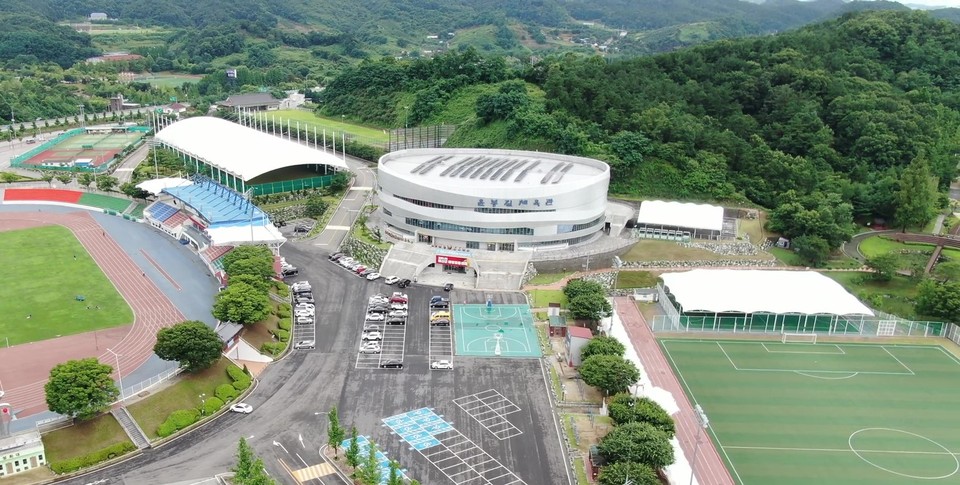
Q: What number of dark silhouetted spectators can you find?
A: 0